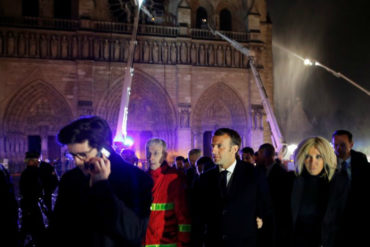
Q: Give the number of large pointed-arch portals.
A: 3